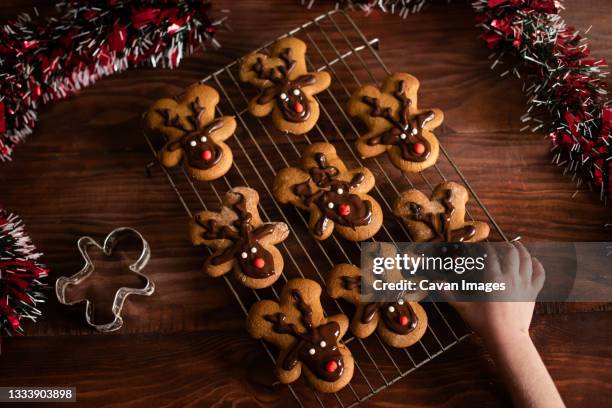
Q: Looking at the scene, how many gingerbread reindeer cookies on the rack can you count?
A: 8